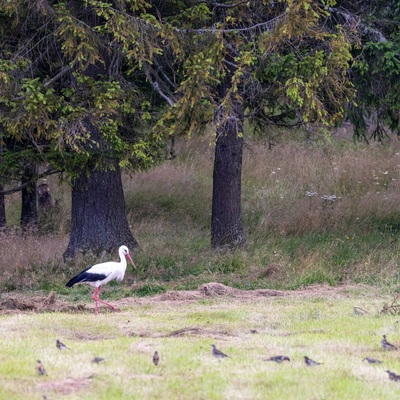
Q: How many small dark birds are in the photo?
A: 10